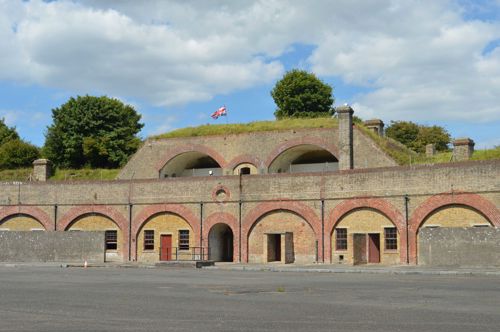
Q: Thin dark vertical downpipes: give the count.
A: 6